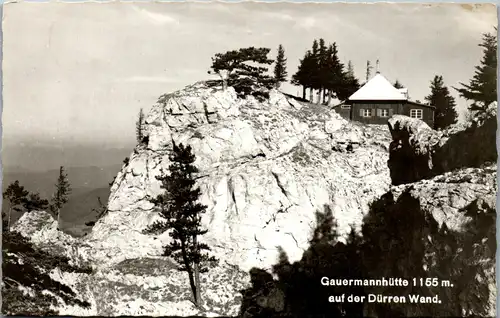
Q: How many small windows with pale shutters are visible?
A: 2